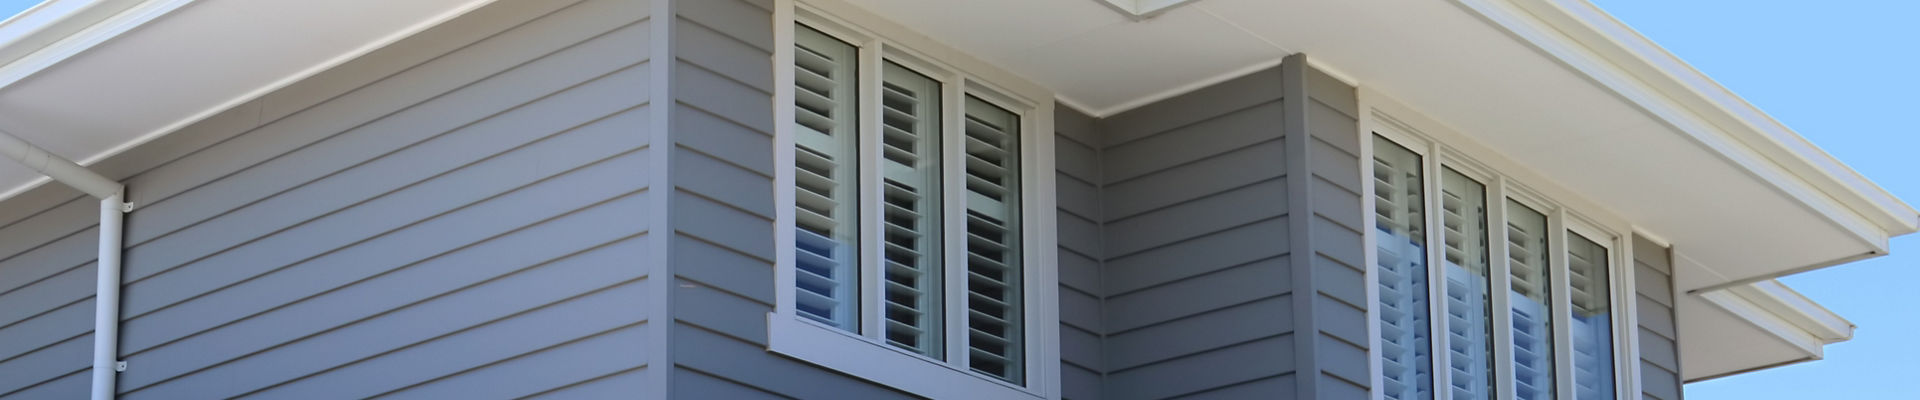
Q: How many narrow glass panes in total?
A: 7